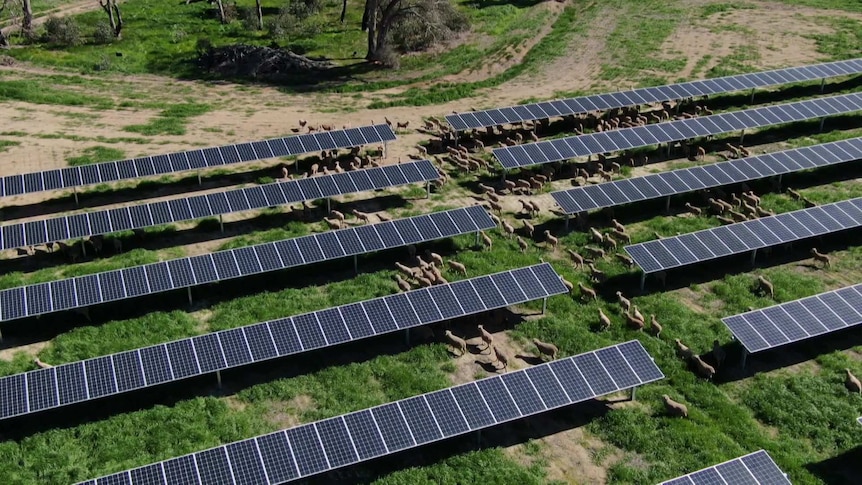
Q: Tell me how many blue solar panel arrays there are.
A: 11